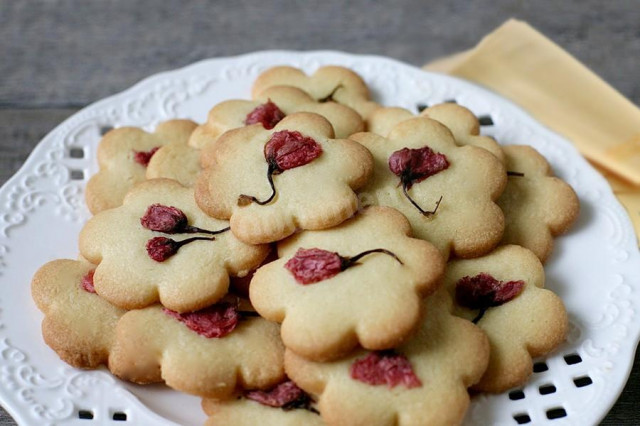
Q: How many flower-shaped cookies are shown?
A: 15